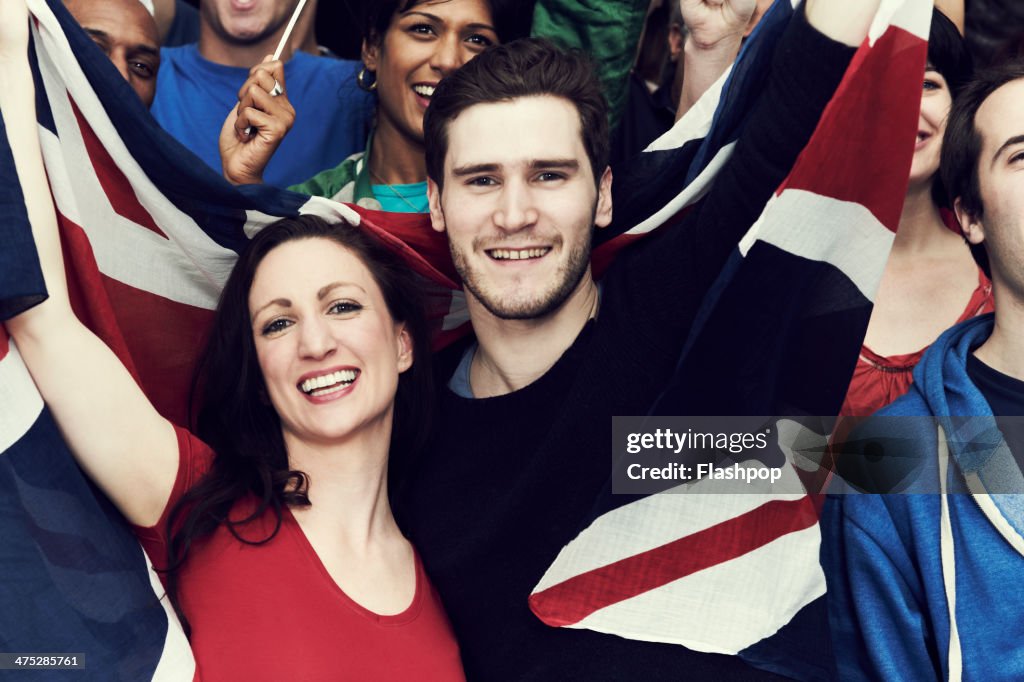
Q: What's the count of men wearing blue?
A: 2